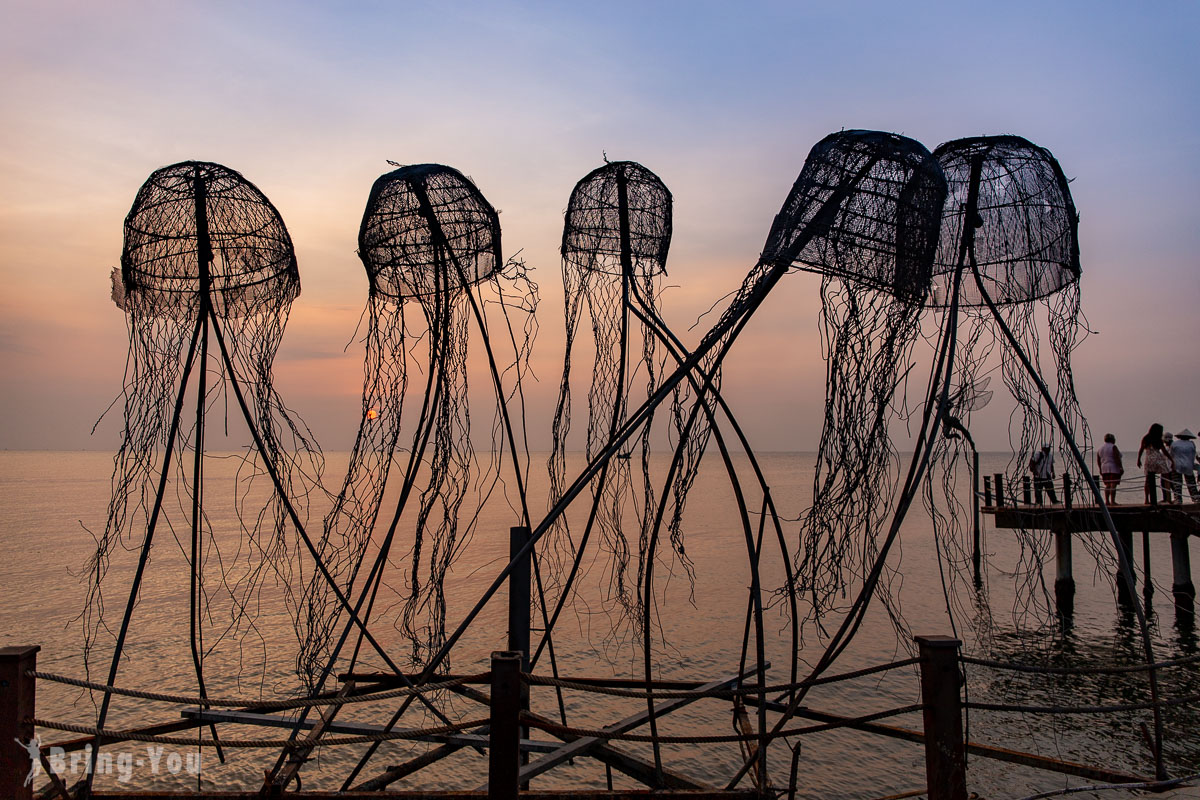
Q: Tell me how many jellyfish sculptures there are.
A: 5